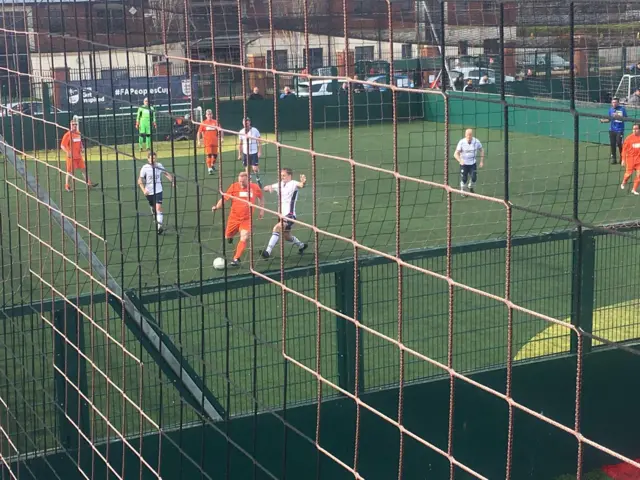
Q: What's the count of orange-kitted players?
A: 4